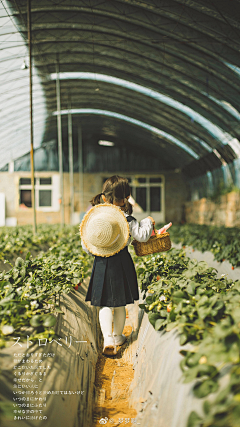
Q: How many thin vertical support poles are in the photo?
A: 4